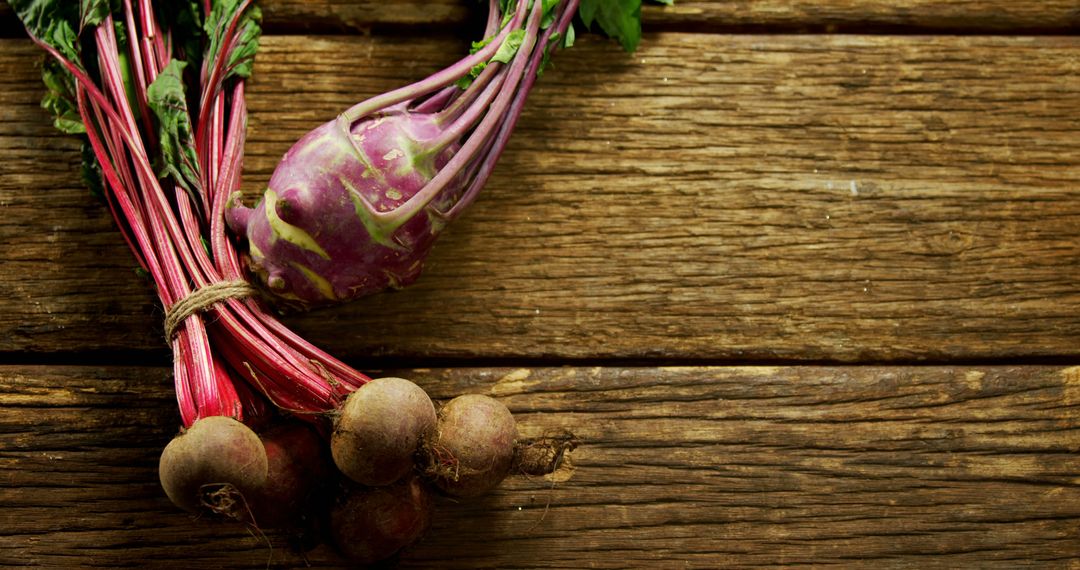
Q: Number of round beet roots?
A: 5